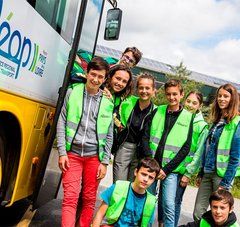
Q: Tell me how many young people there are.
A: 9